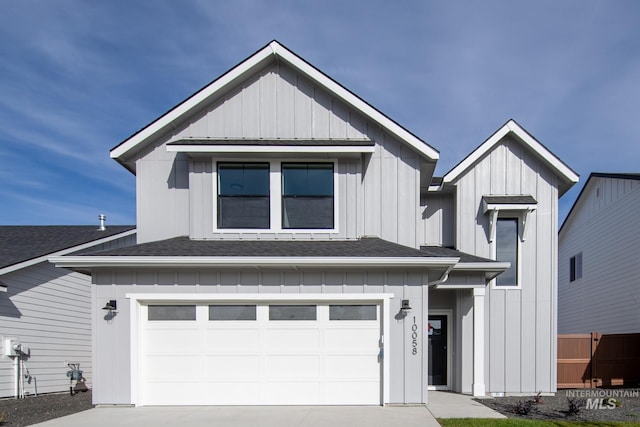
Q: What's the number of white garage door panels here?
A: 12